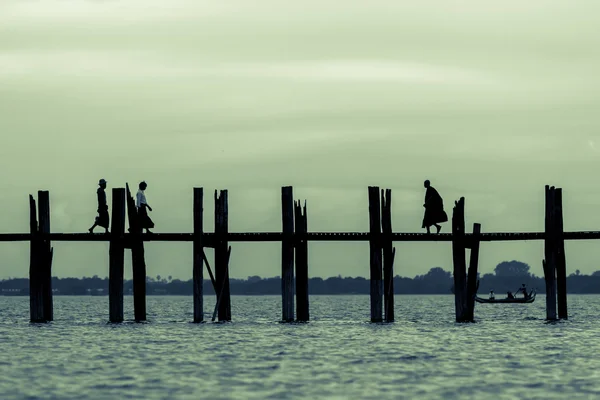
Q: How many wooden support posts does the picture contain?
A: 14